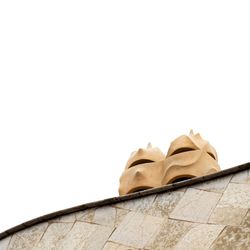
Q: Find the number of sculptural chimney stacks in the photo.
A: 2